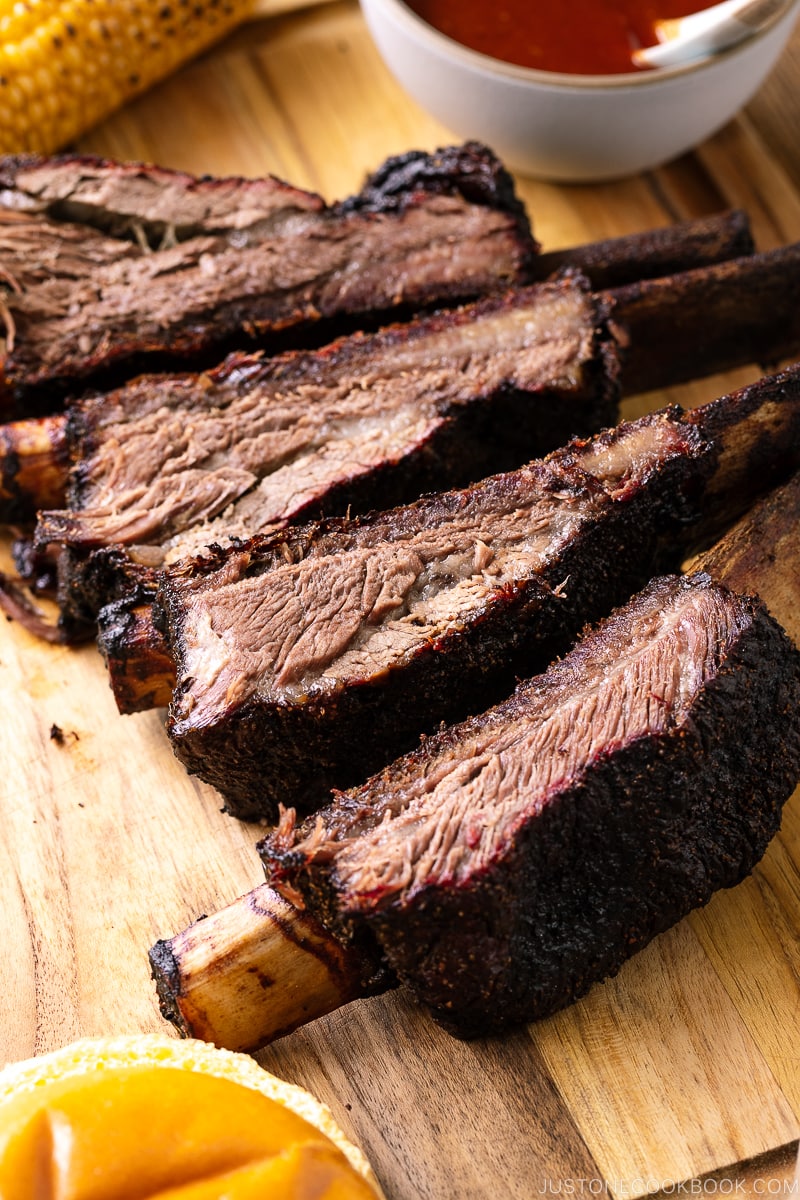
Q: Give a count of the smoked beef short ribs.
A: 4